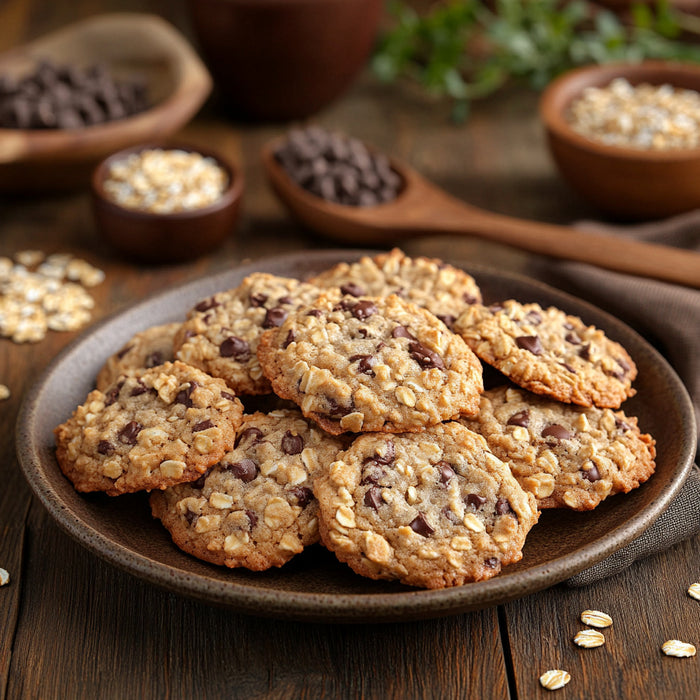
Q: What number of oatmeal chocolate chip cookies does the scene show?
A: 9